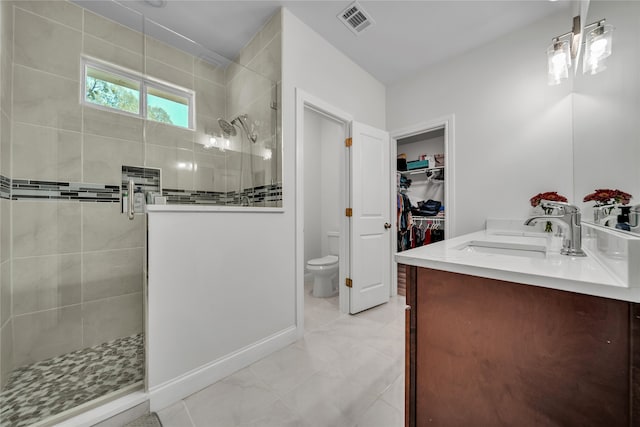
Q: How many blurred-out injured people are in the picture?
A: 0